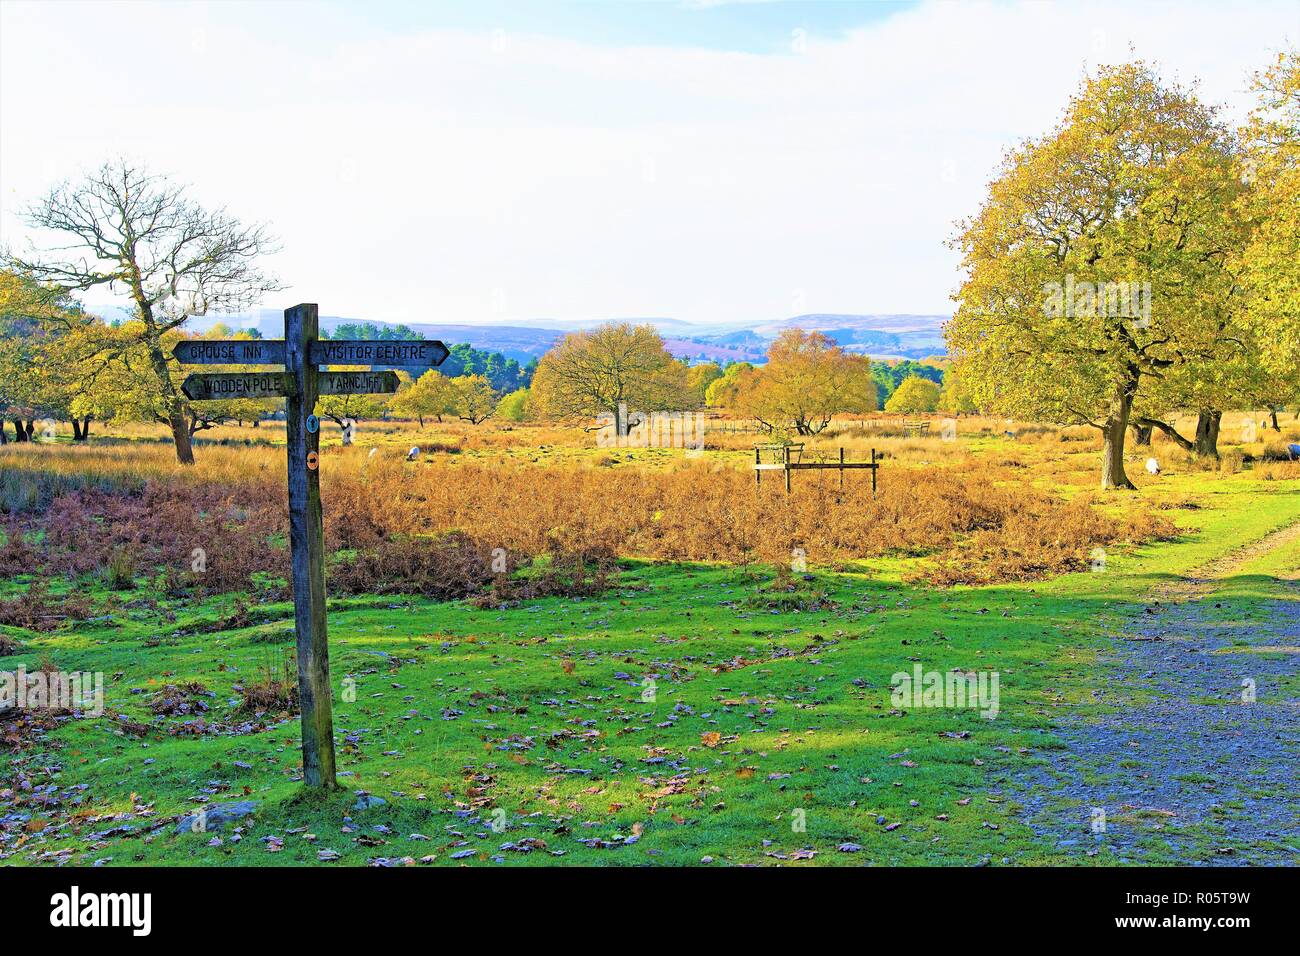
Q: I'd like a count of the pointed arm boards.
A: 4